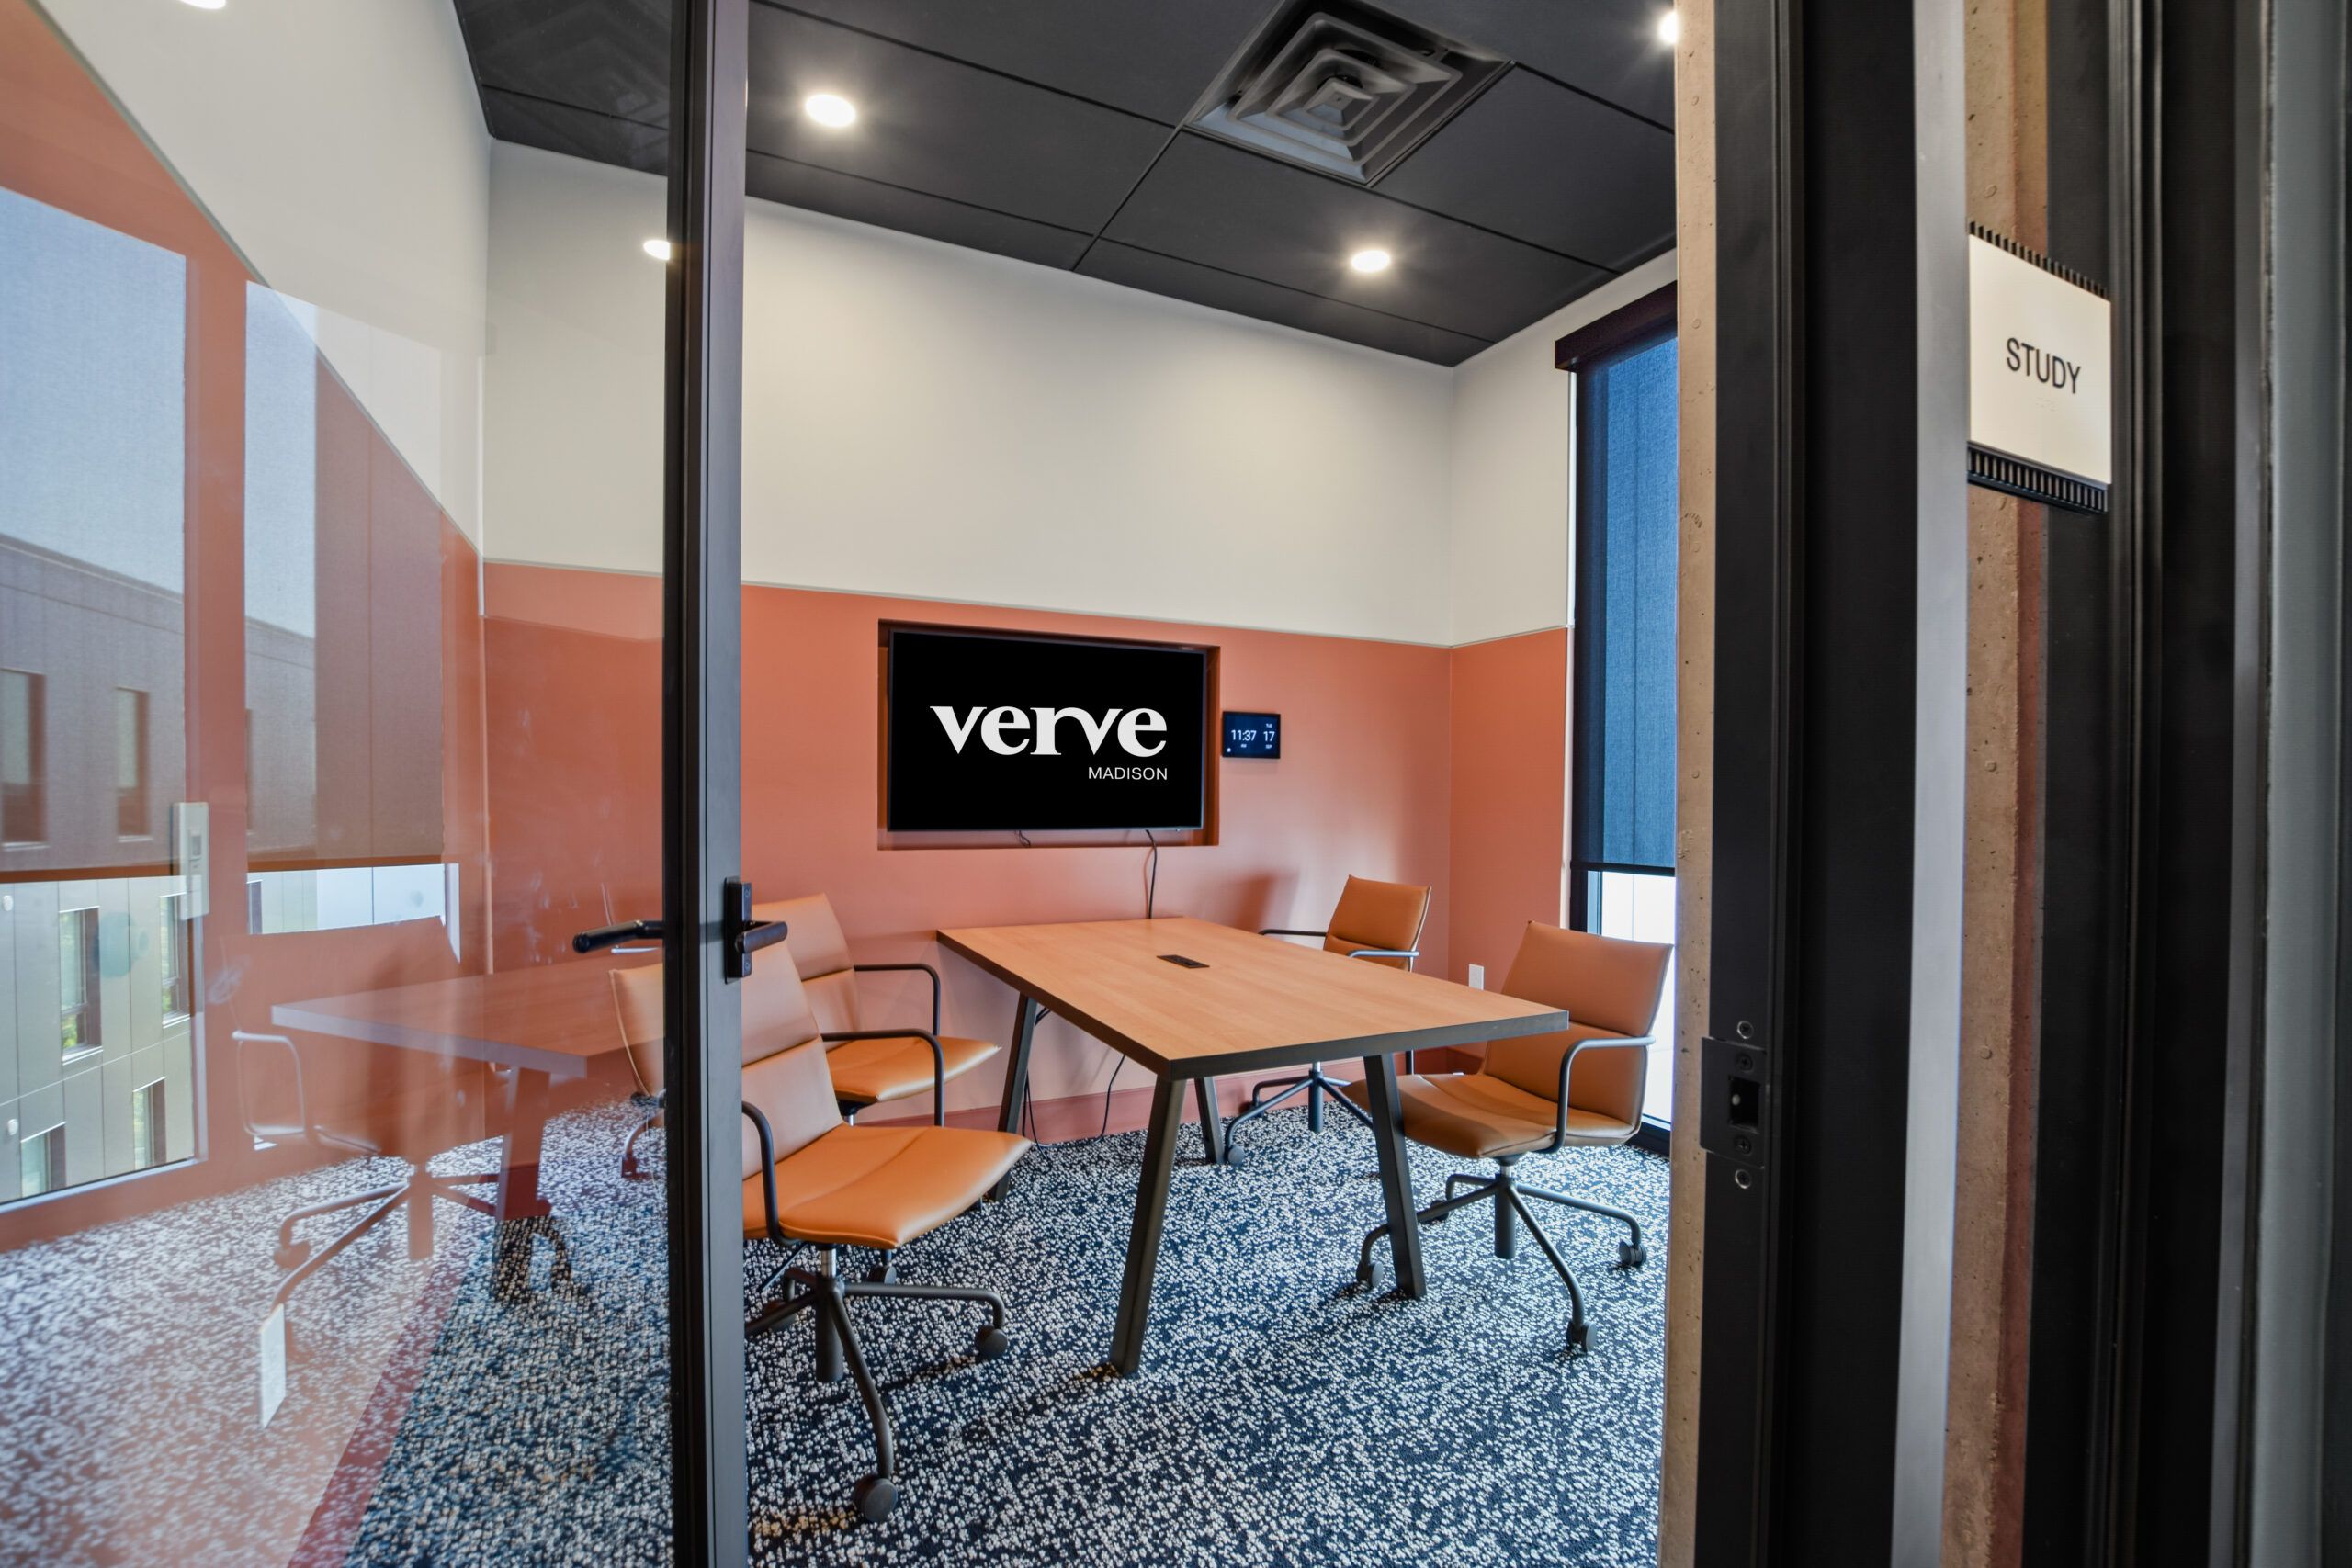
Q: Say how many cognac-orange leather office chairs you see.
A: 4